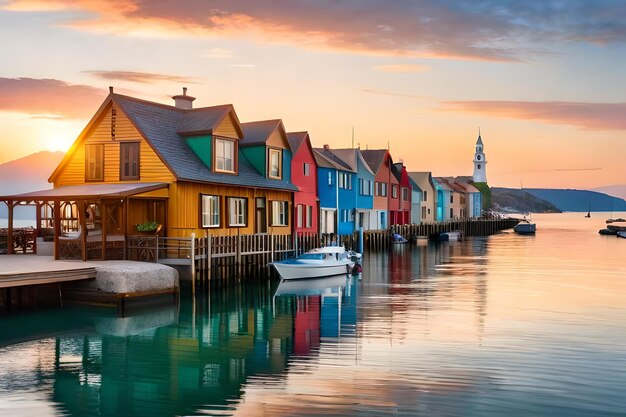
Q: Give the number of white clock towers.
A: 1